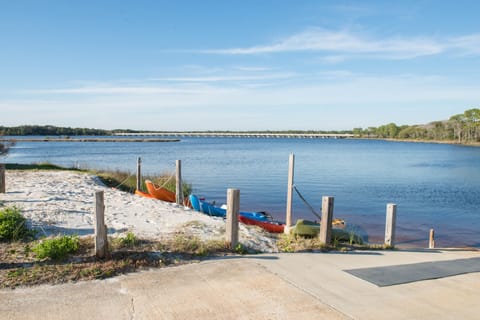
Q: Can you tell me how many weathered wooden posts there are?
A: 9